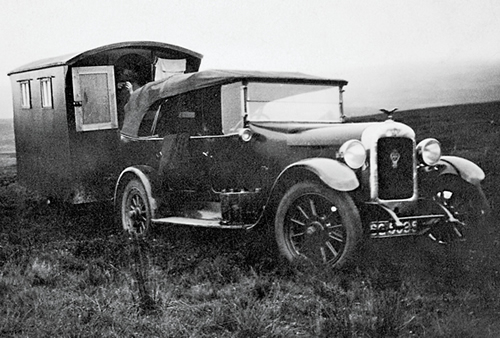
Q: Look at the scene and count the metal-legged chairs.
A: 0